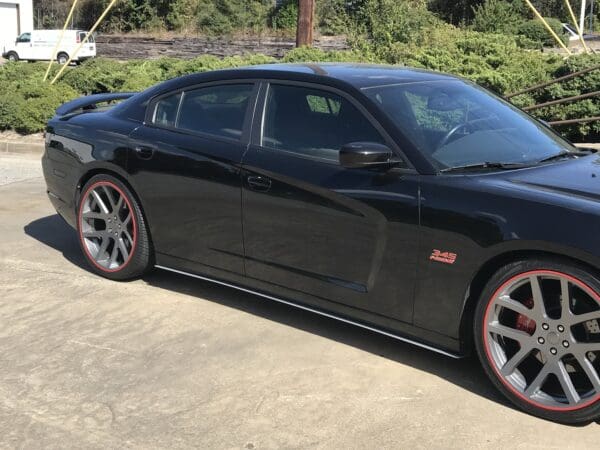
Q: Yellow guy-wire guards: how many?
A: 4